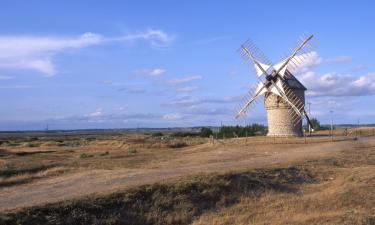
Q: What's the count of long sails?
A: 4